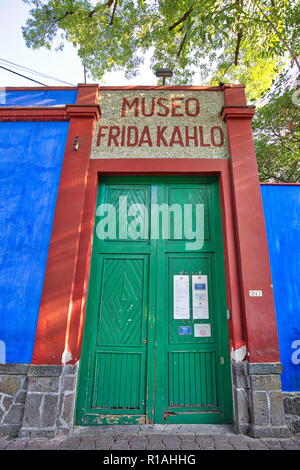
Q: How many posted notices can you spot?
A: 4